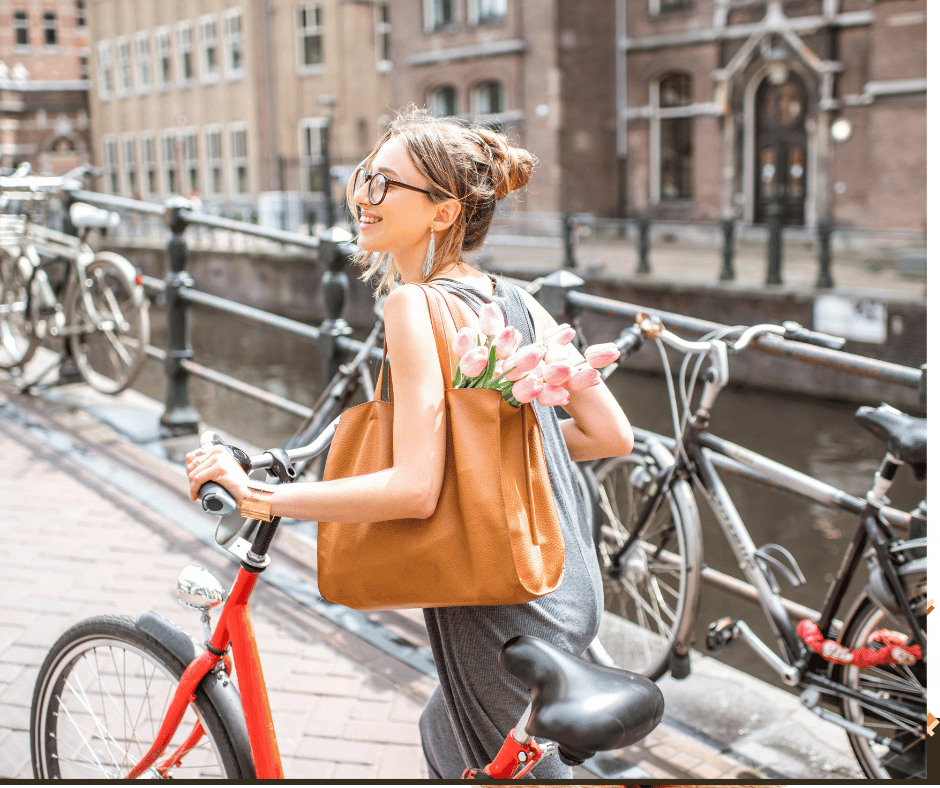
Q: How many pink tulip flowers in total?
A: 13